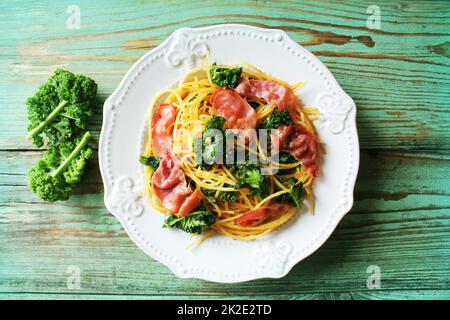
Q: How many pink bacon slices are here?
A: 6